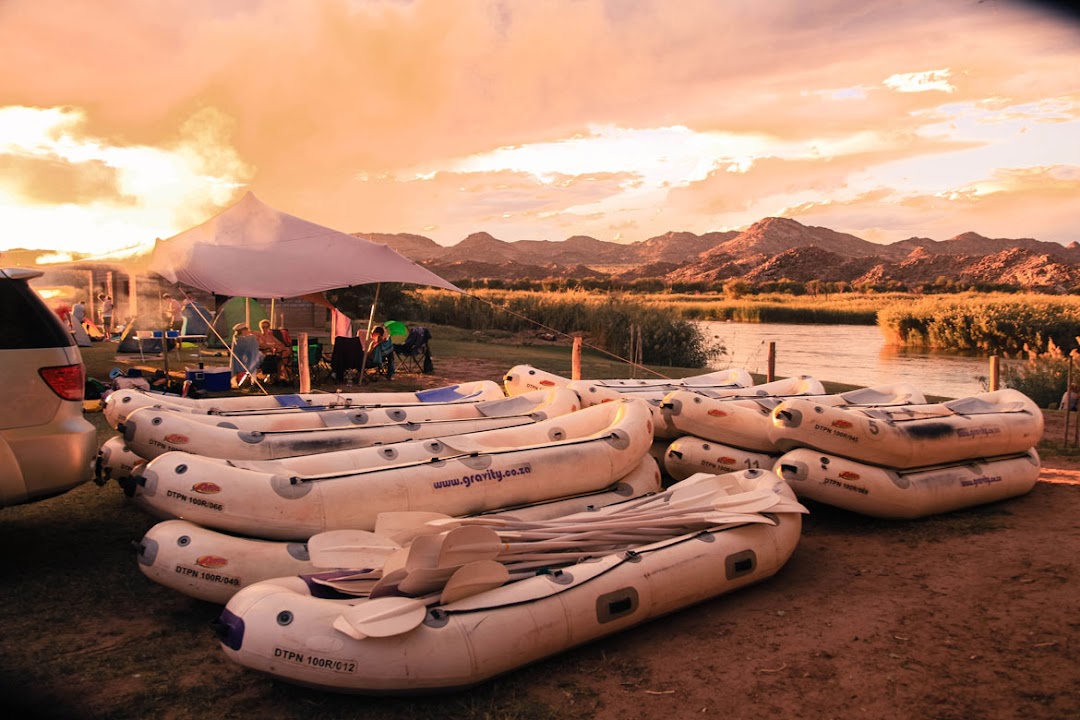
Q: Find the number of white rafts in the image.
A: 12